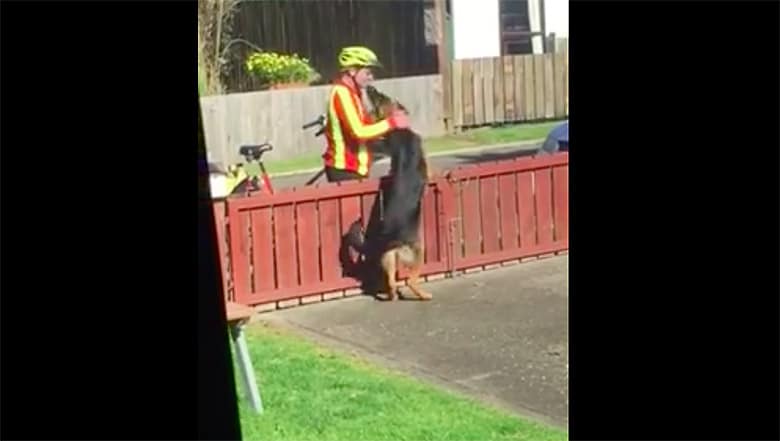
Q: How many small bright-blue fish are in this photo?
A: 0